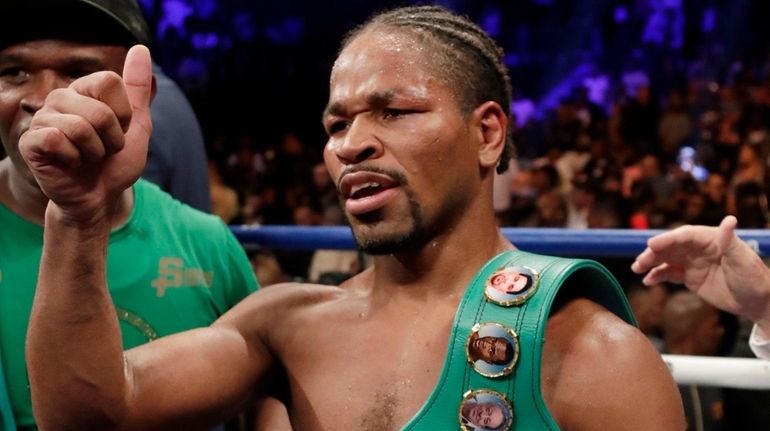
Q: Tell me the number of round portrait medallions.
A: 3